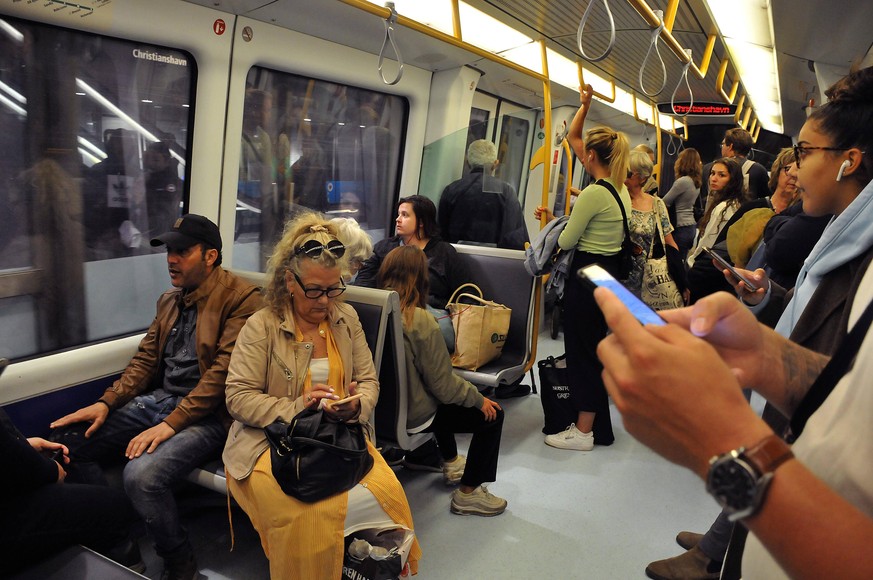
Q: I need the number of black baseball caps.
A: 1